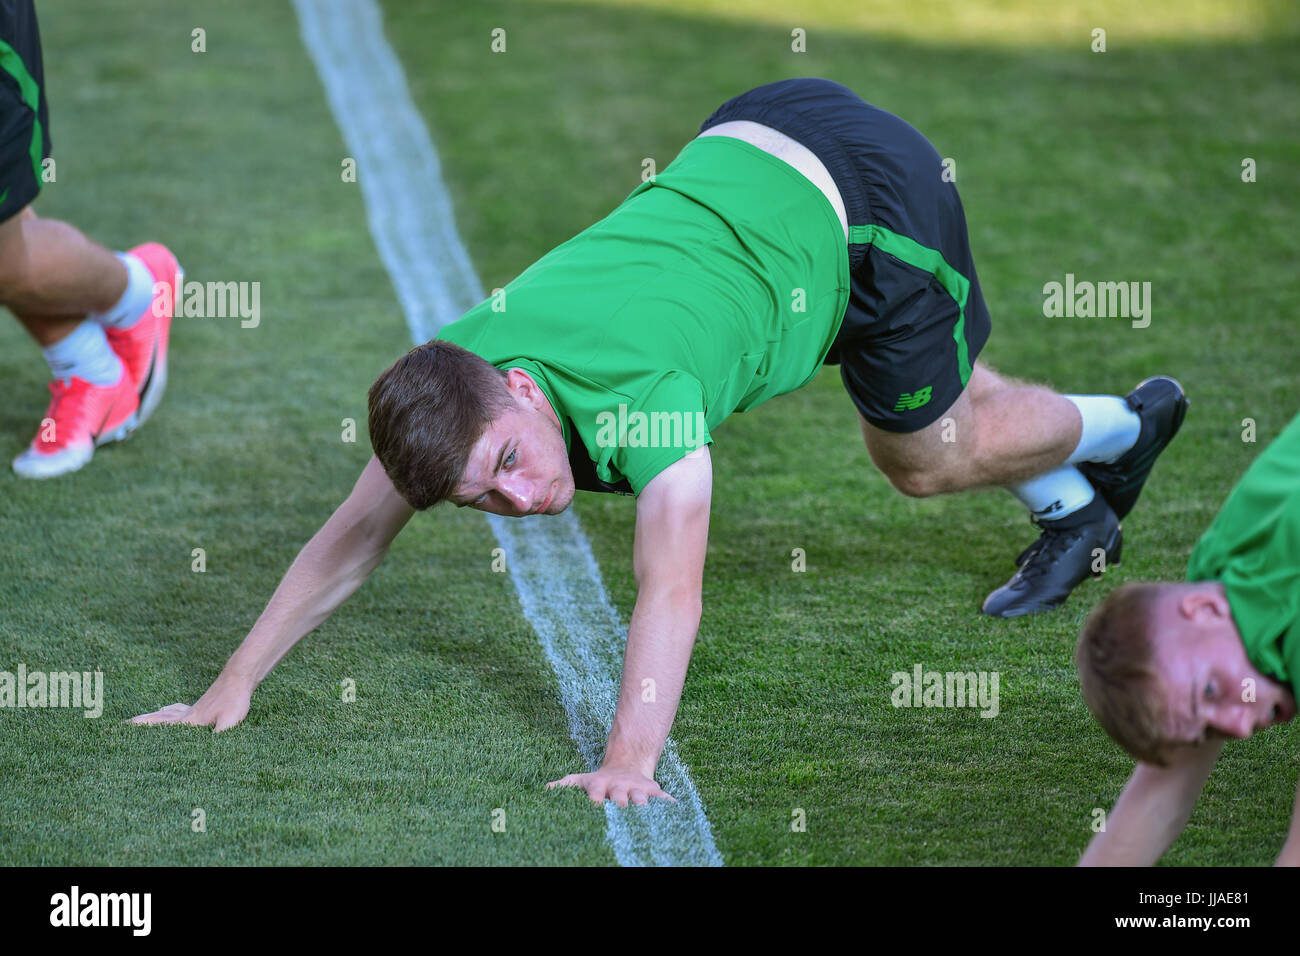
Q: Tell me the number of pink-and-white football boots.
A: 2